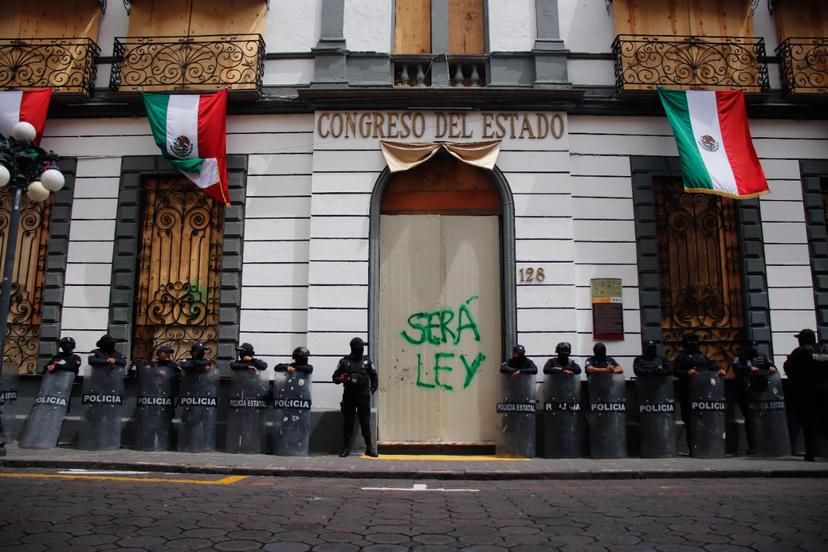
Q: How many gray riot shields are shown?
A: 13